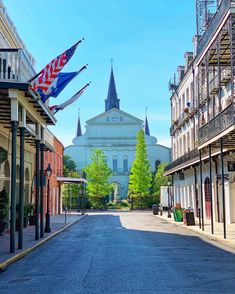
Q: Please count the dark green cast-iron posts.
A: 4